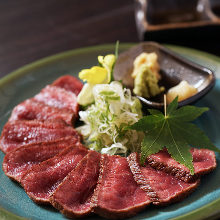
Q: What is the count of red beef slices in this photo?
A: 10